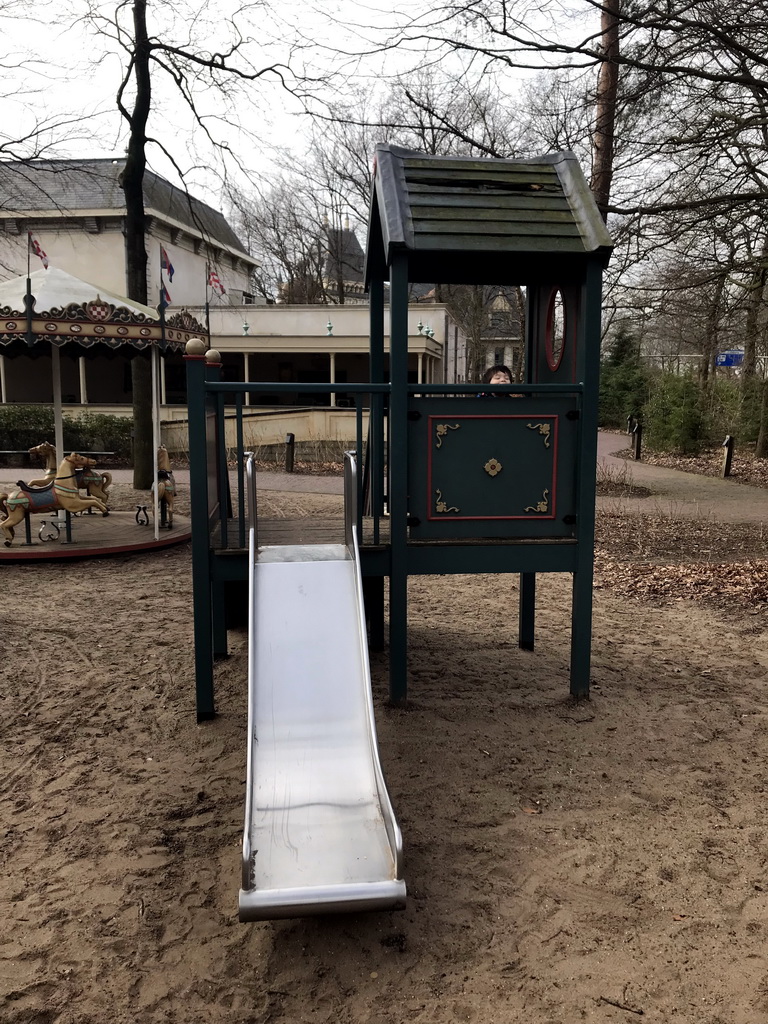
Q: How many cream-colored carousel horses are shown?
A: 3